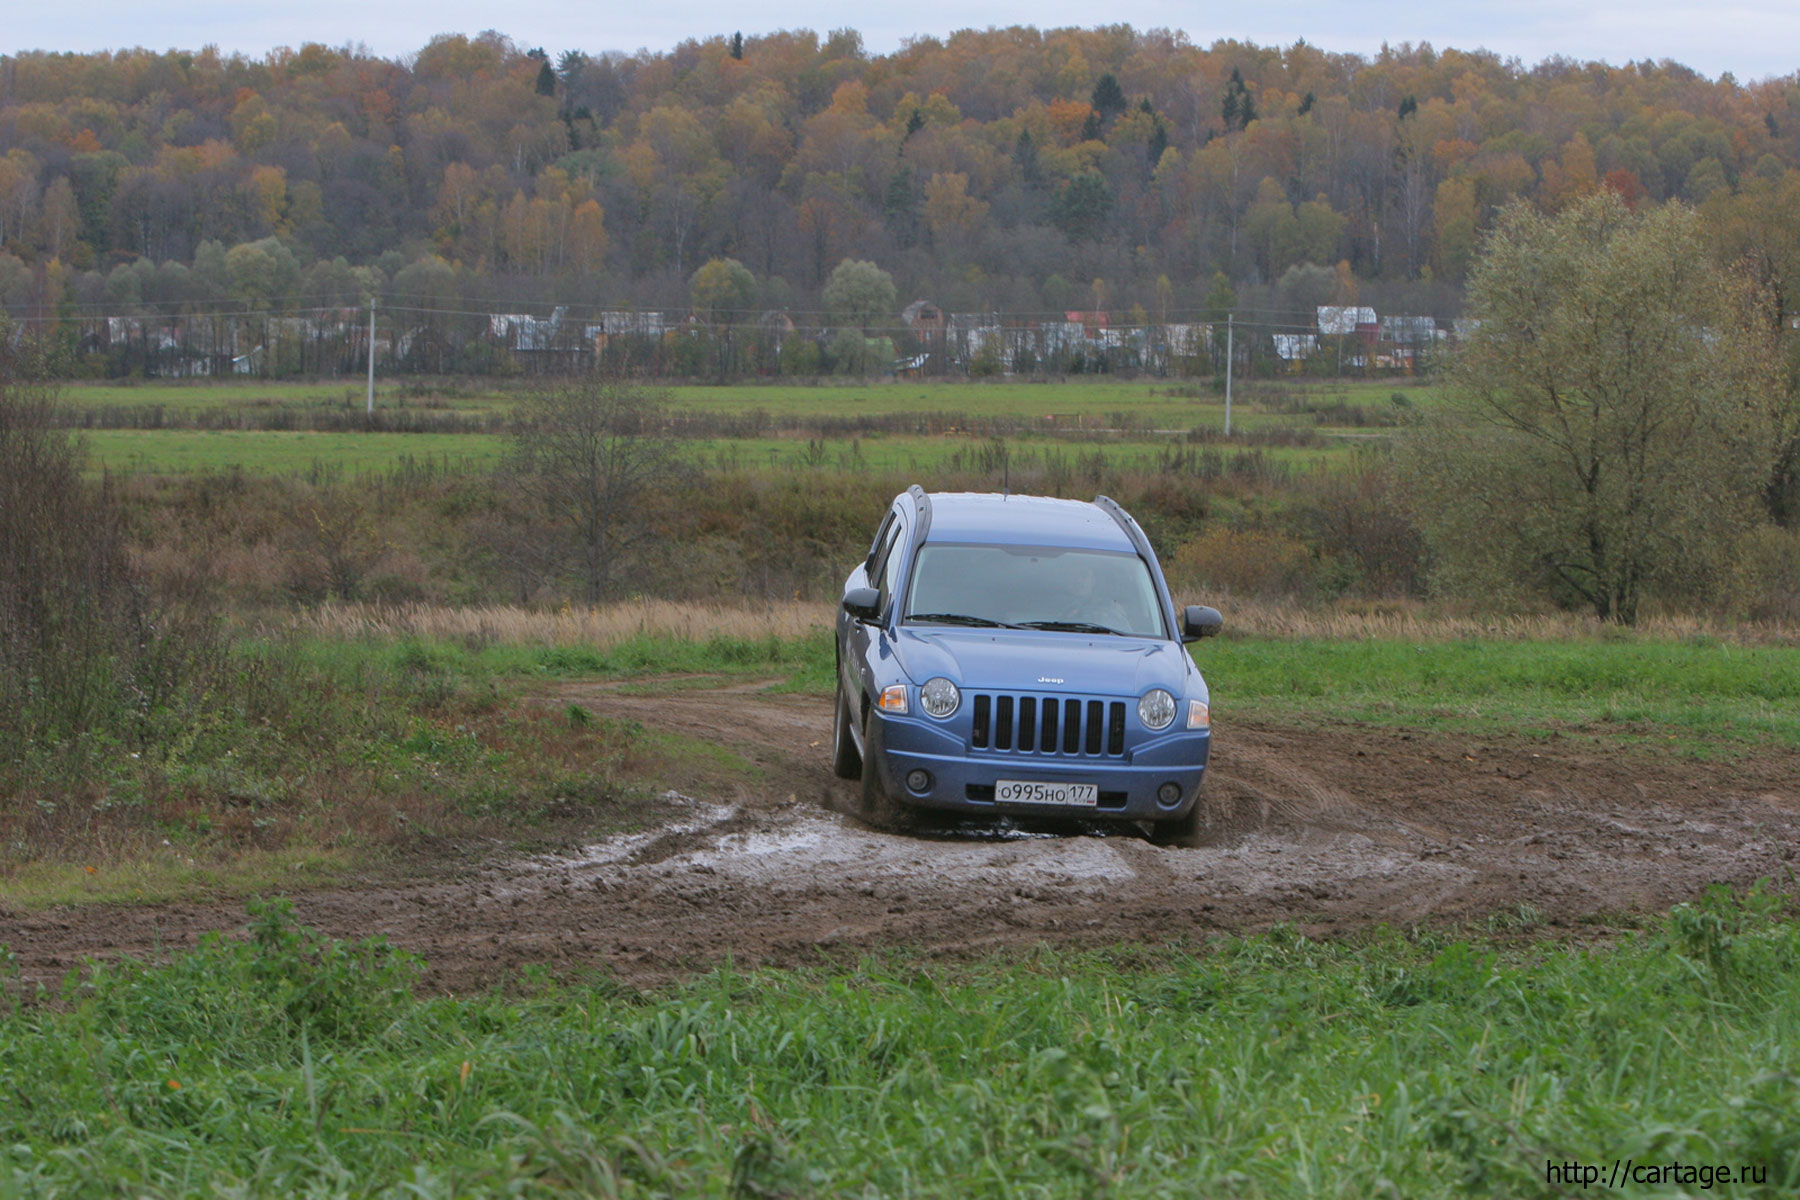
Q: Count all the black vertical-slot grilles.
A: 7